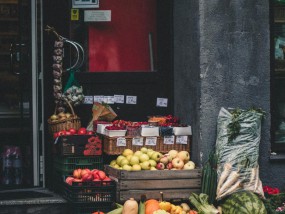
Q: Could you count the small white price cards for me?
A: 11